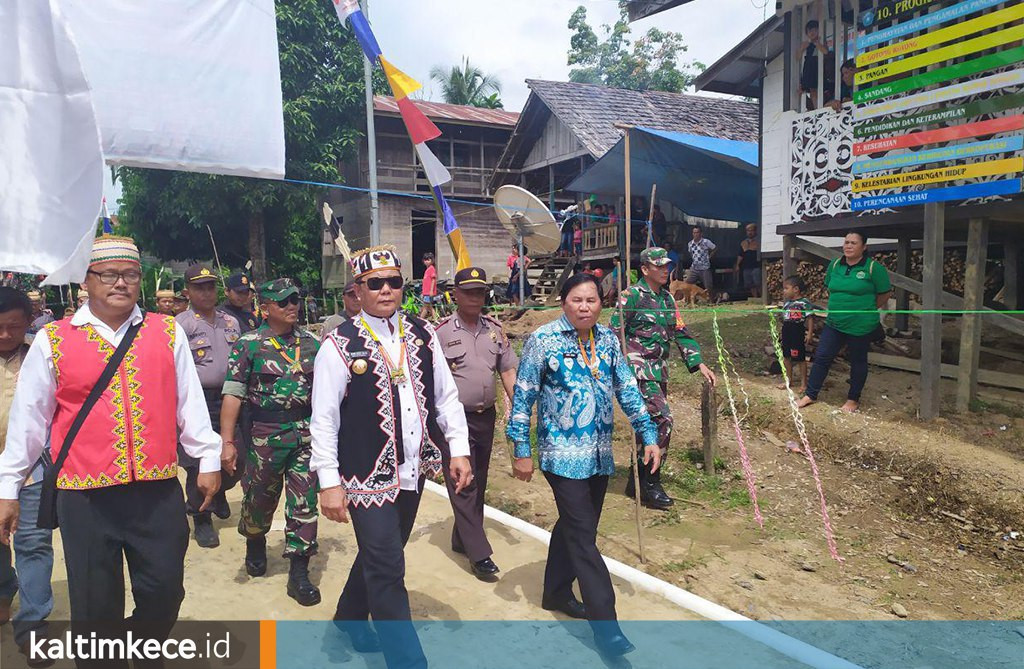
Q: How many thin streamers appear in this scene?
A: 2